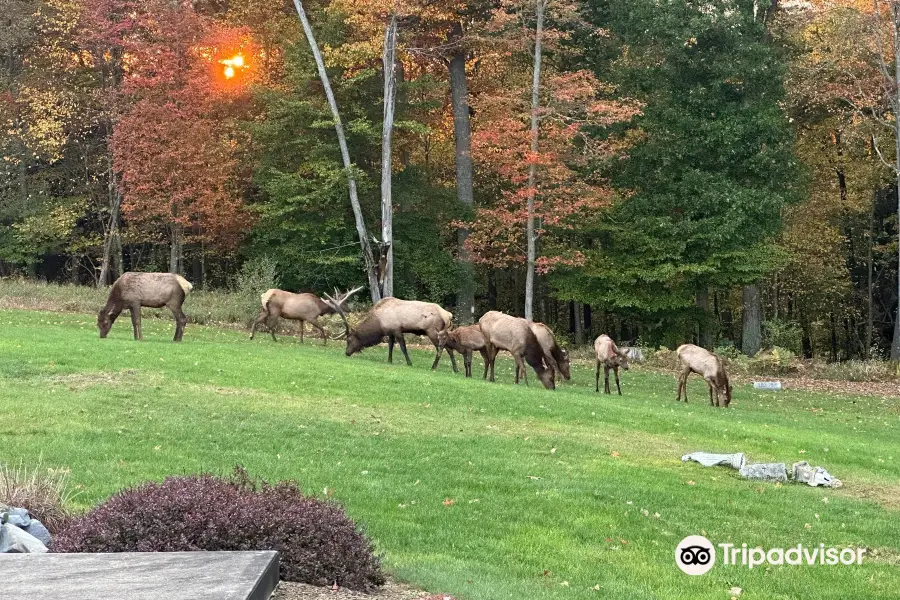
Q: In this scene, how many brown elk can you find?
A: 8